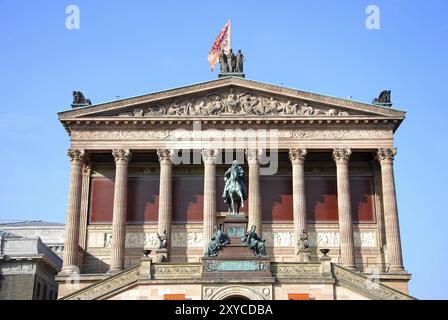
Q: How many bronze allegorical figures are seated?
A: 2